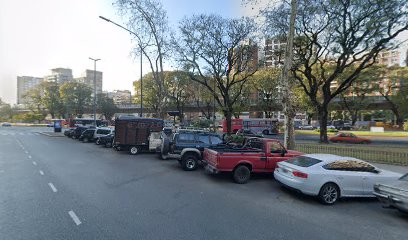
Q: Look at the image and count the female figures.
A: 0